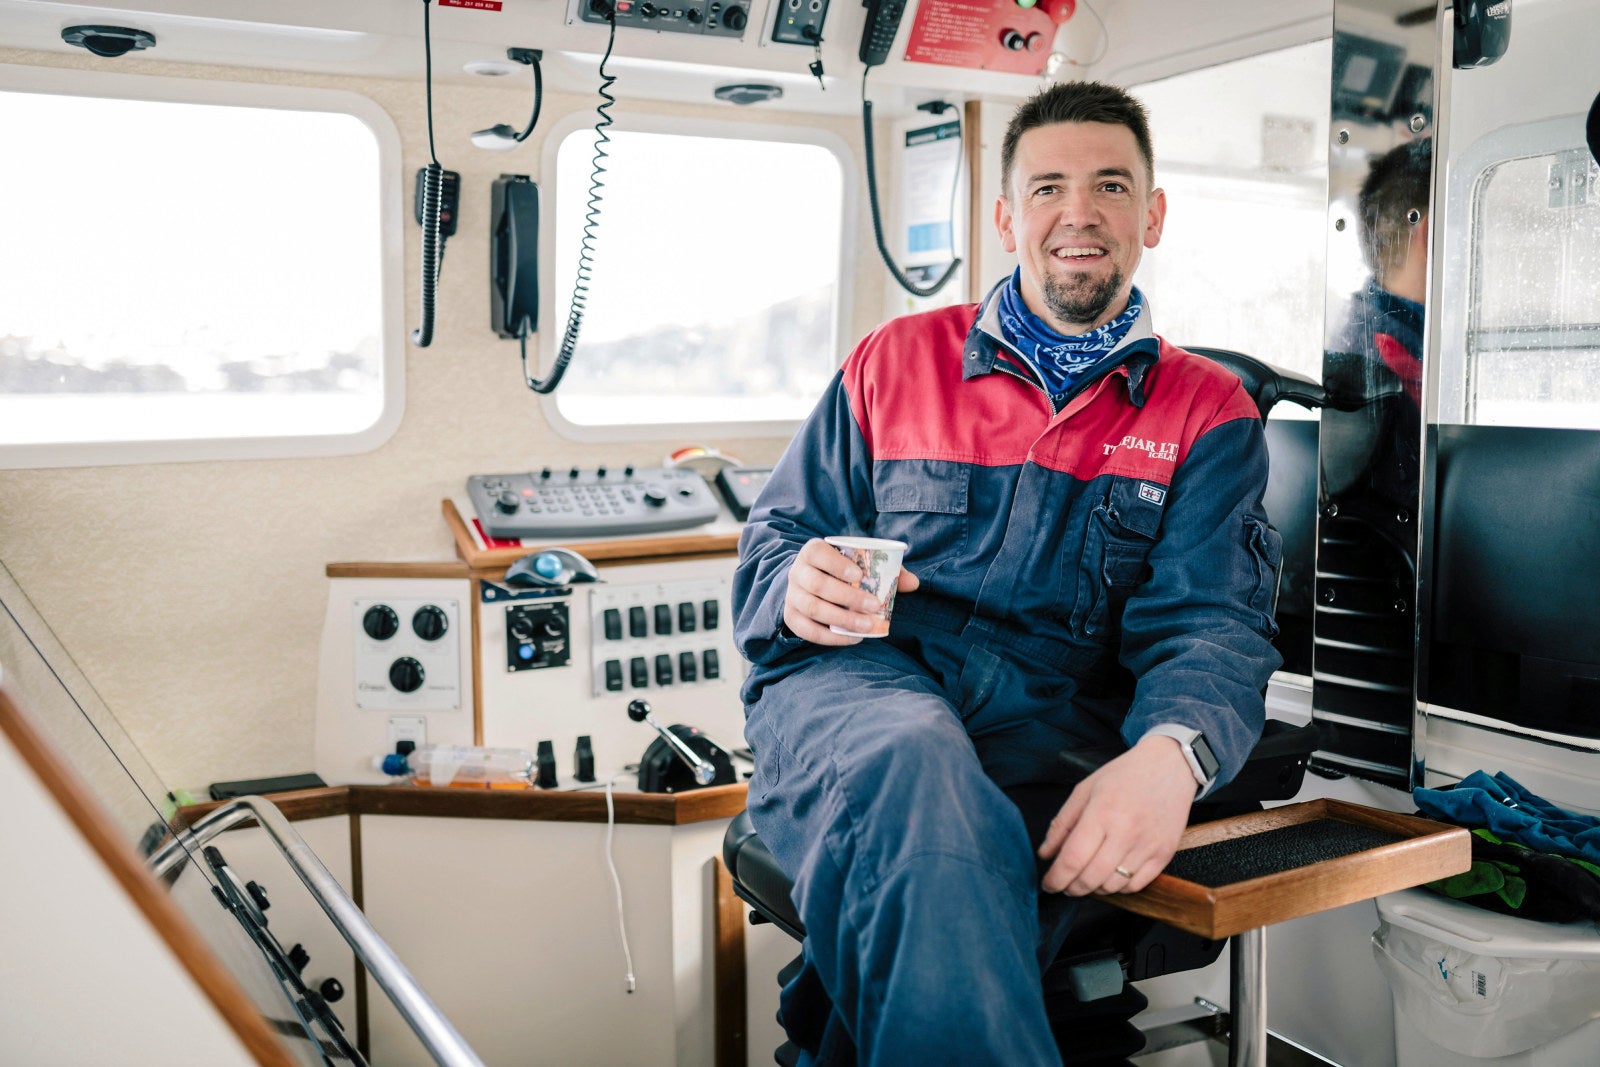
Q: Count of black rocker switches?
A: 10